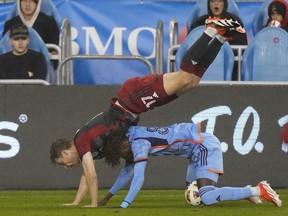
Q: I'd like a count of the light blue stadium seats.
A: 6